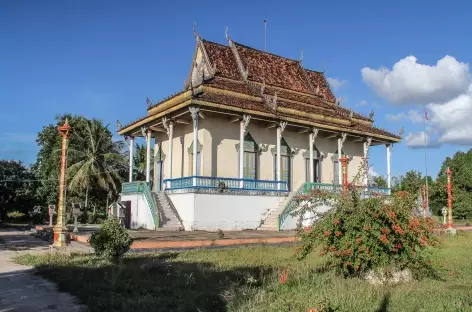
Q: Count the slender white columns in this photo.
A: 10